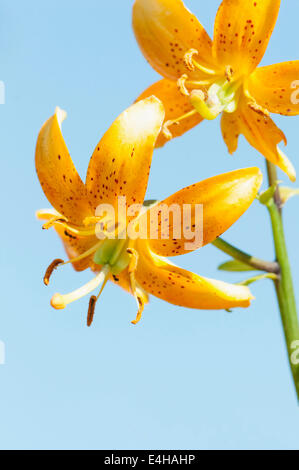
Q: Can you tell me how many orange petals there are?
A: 12